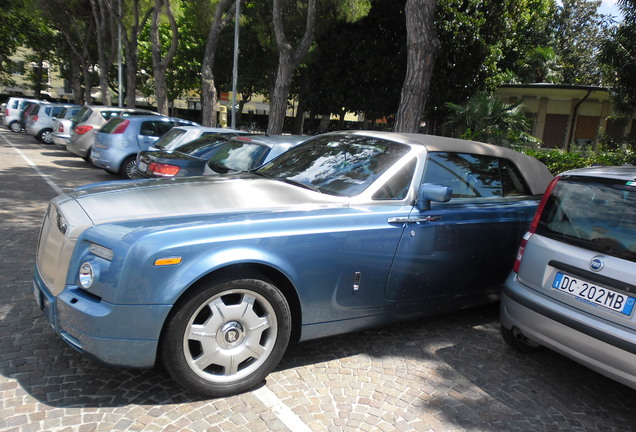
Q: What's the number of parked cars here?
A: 11